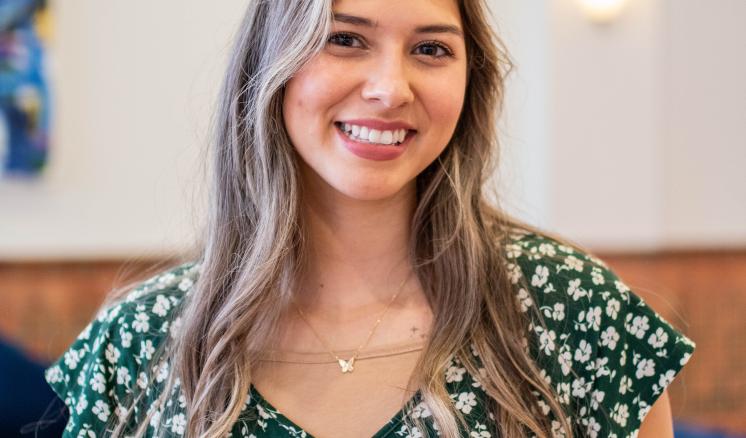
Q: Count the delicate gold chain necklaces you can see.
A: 1